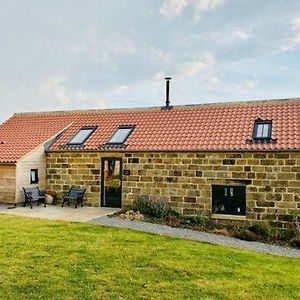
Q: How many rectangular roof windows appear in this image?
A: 3